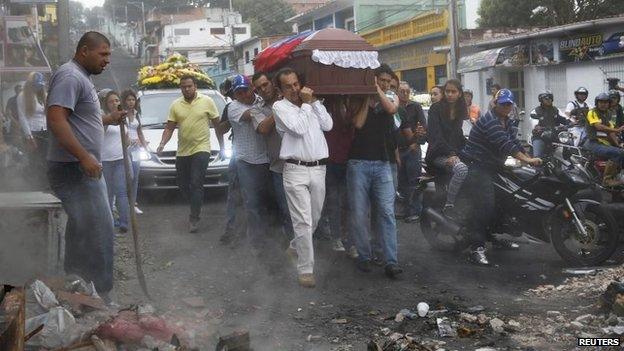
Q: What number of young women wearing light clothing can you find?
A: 3